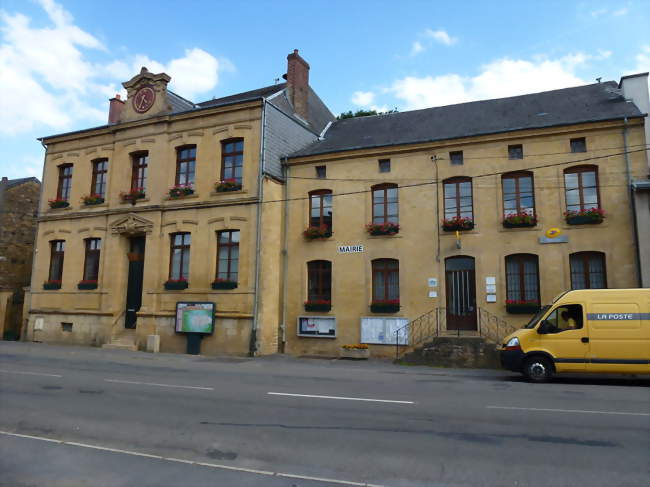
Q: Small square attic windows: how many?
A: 5